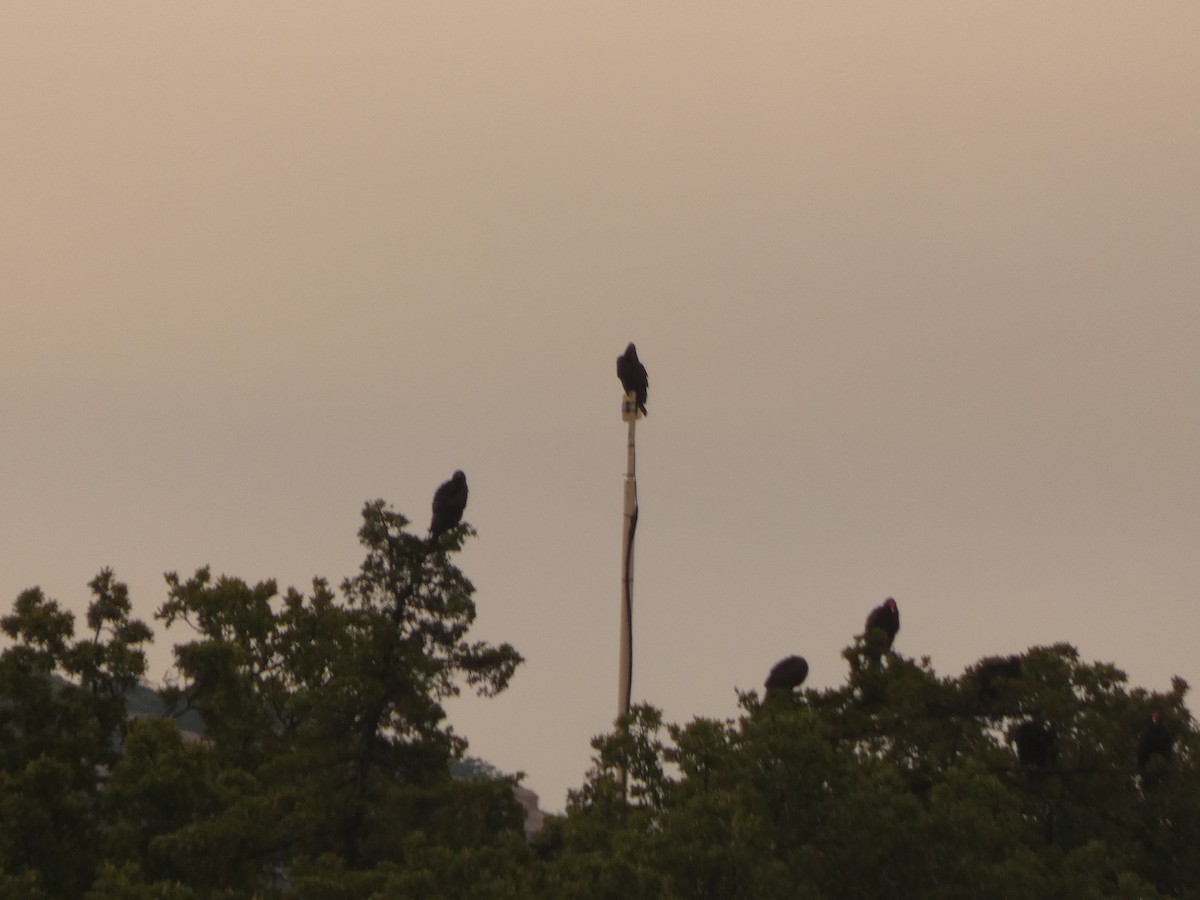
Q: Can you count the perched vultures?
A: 7